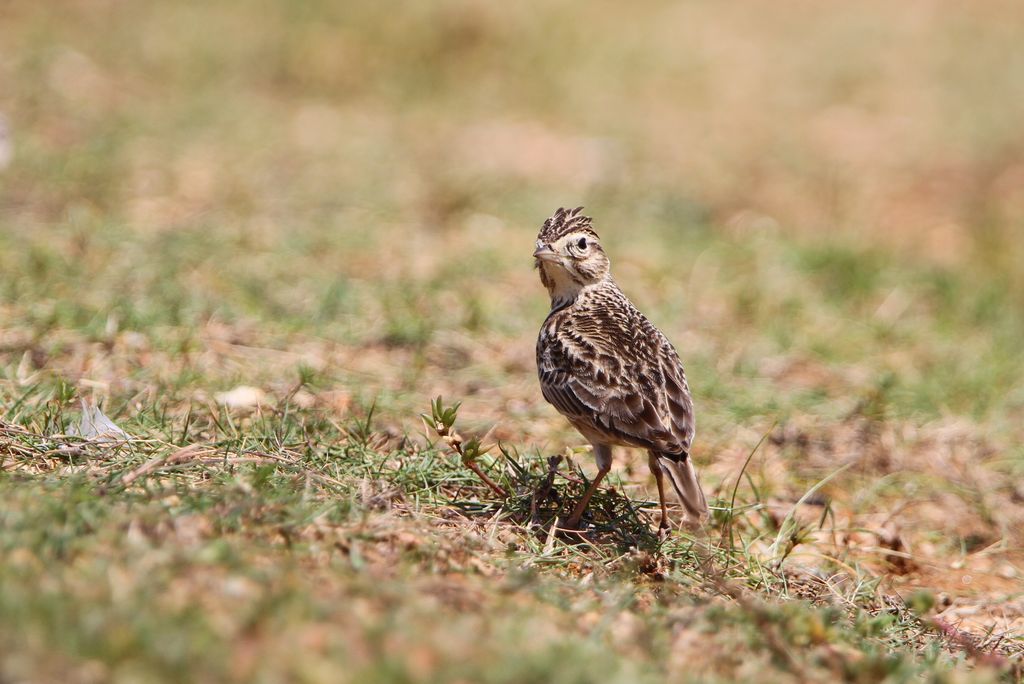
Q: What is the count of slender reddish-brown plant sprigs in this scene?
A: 1